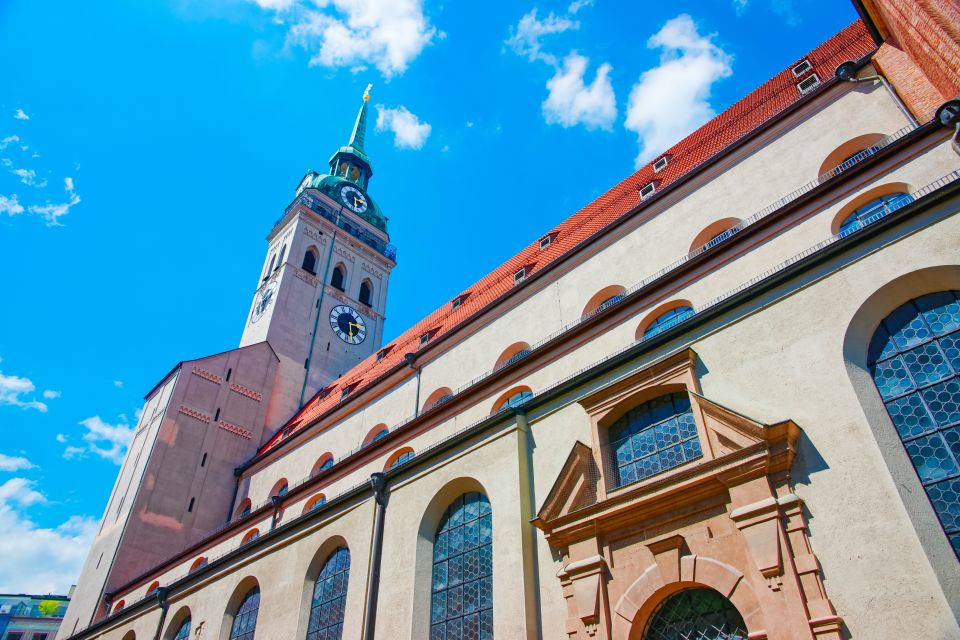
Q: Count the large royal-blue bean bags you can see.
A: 0